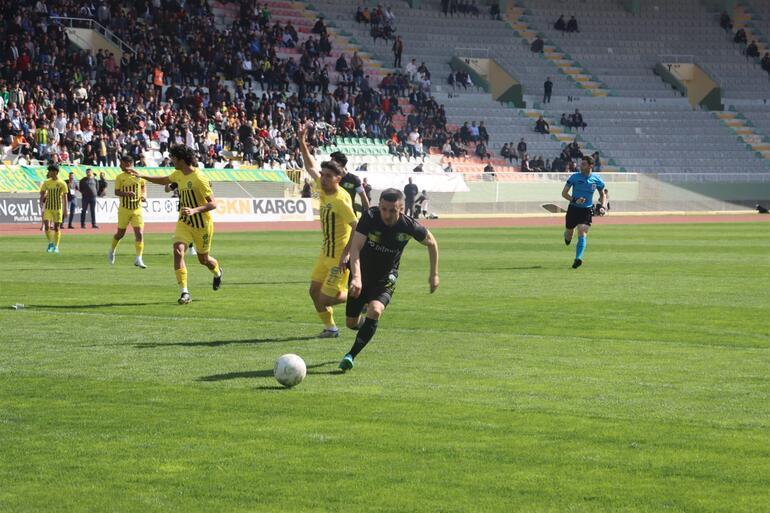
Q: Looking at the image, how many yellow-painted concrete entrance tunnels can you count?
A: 3